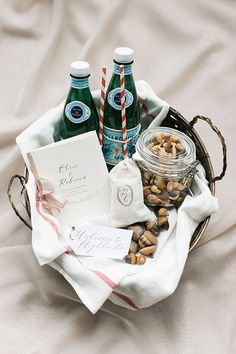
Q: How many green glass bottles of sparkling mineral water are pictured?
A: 2